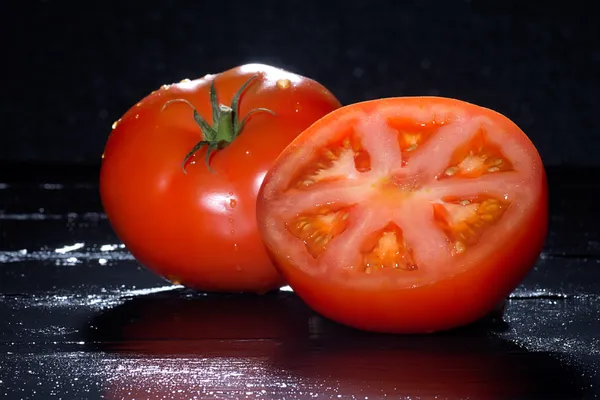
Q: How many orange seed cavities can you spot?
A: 6